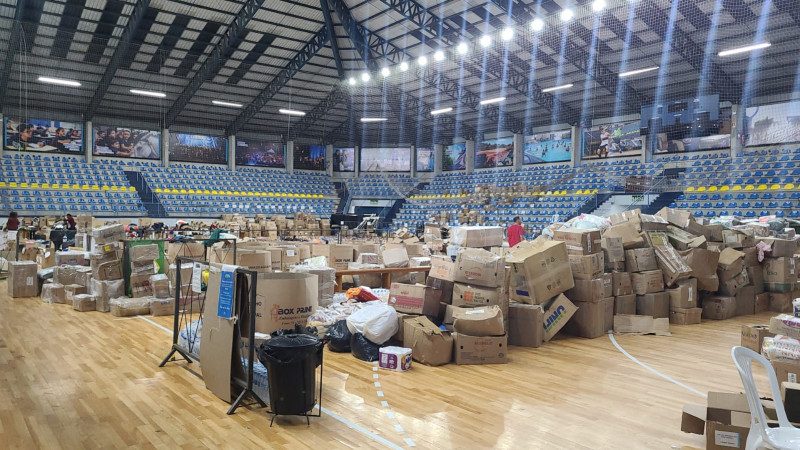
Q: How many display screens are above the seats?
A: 14